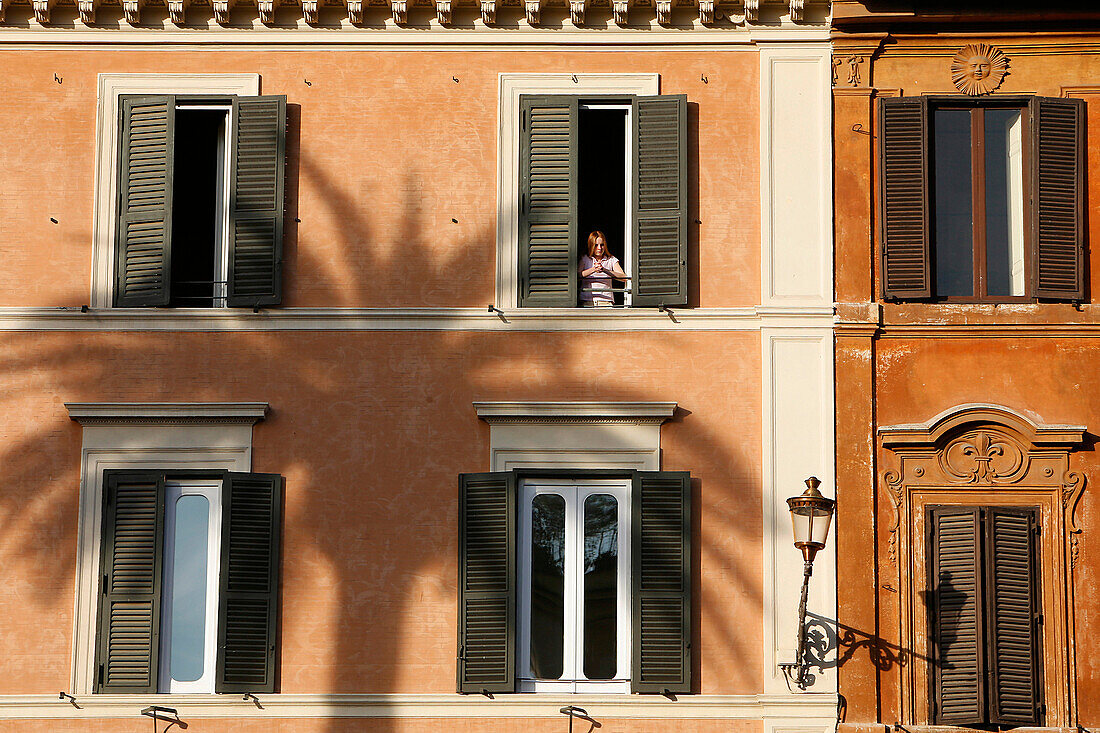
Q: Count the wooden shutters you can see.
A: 12